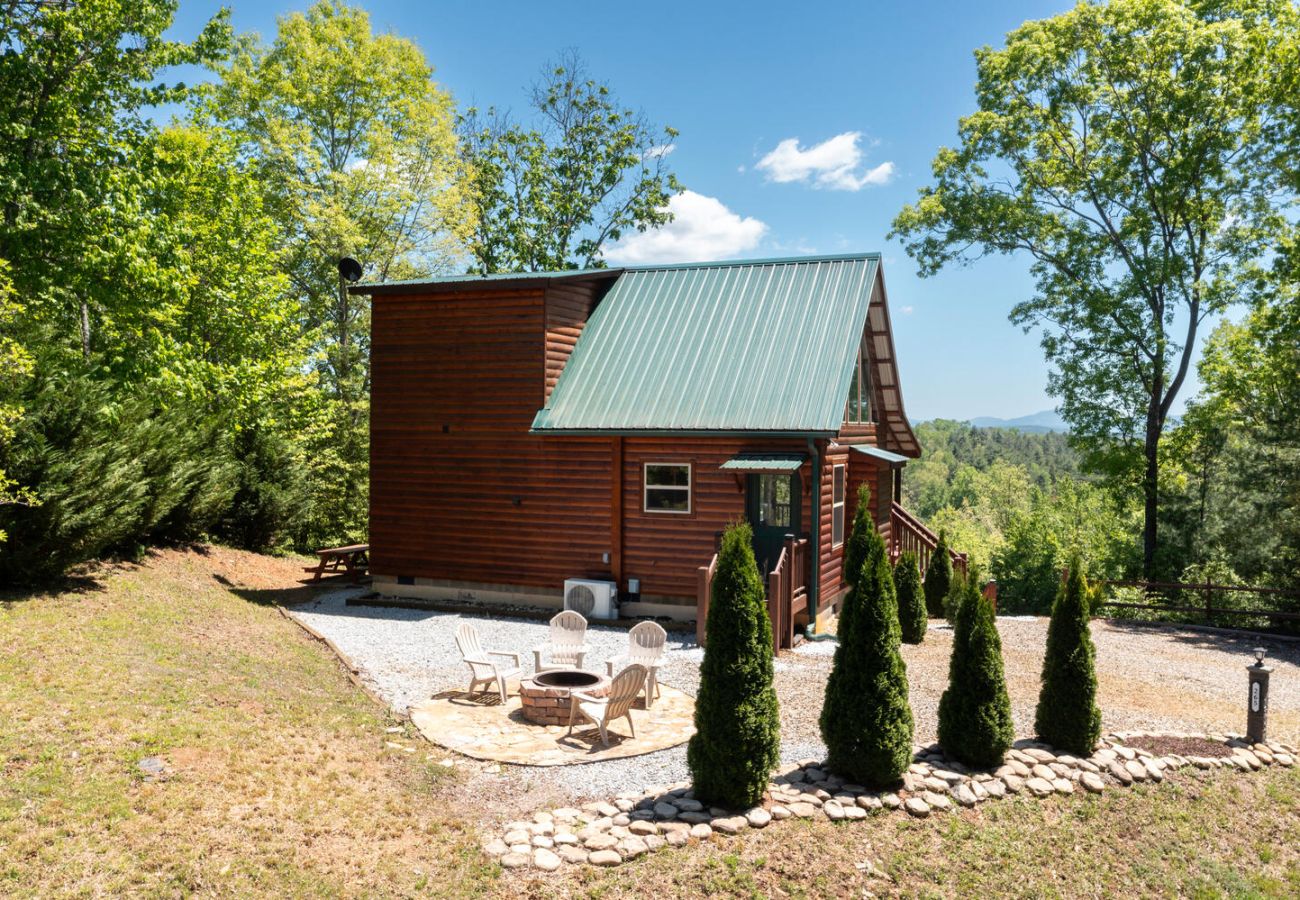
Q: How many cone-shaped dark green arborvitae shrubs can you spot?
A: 7